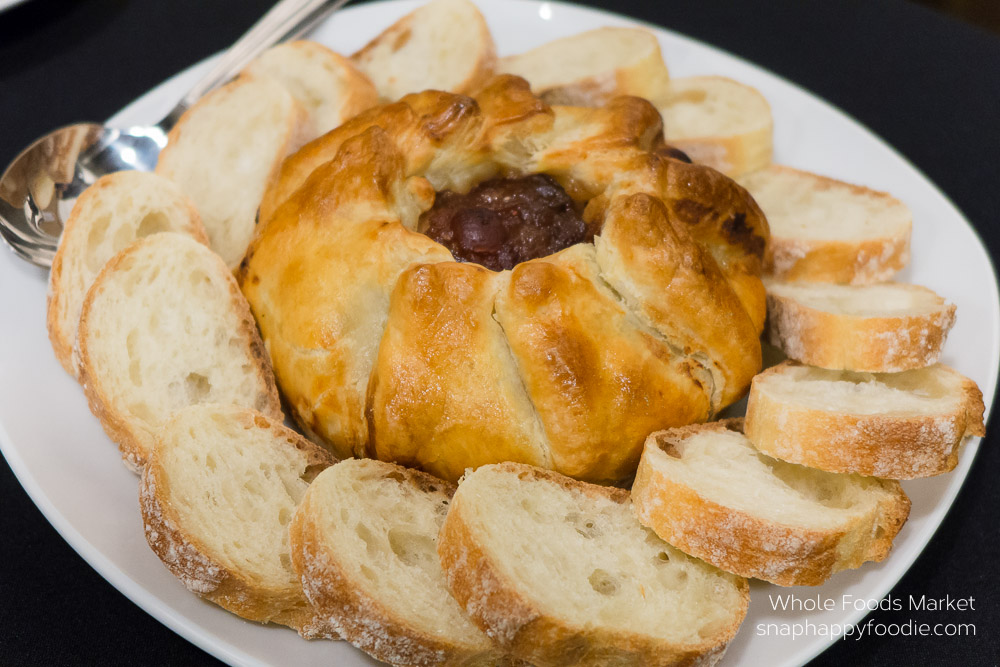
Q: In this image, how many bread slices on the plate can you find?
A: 14